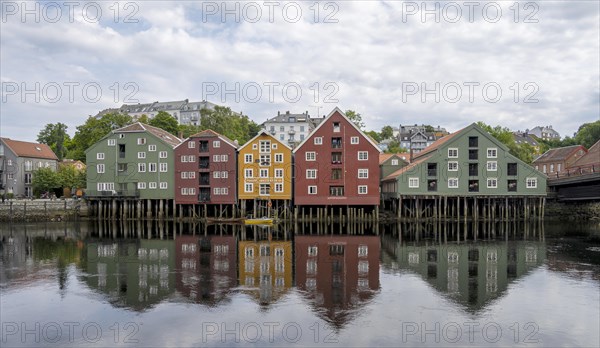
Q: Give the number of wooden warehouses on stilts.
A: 5